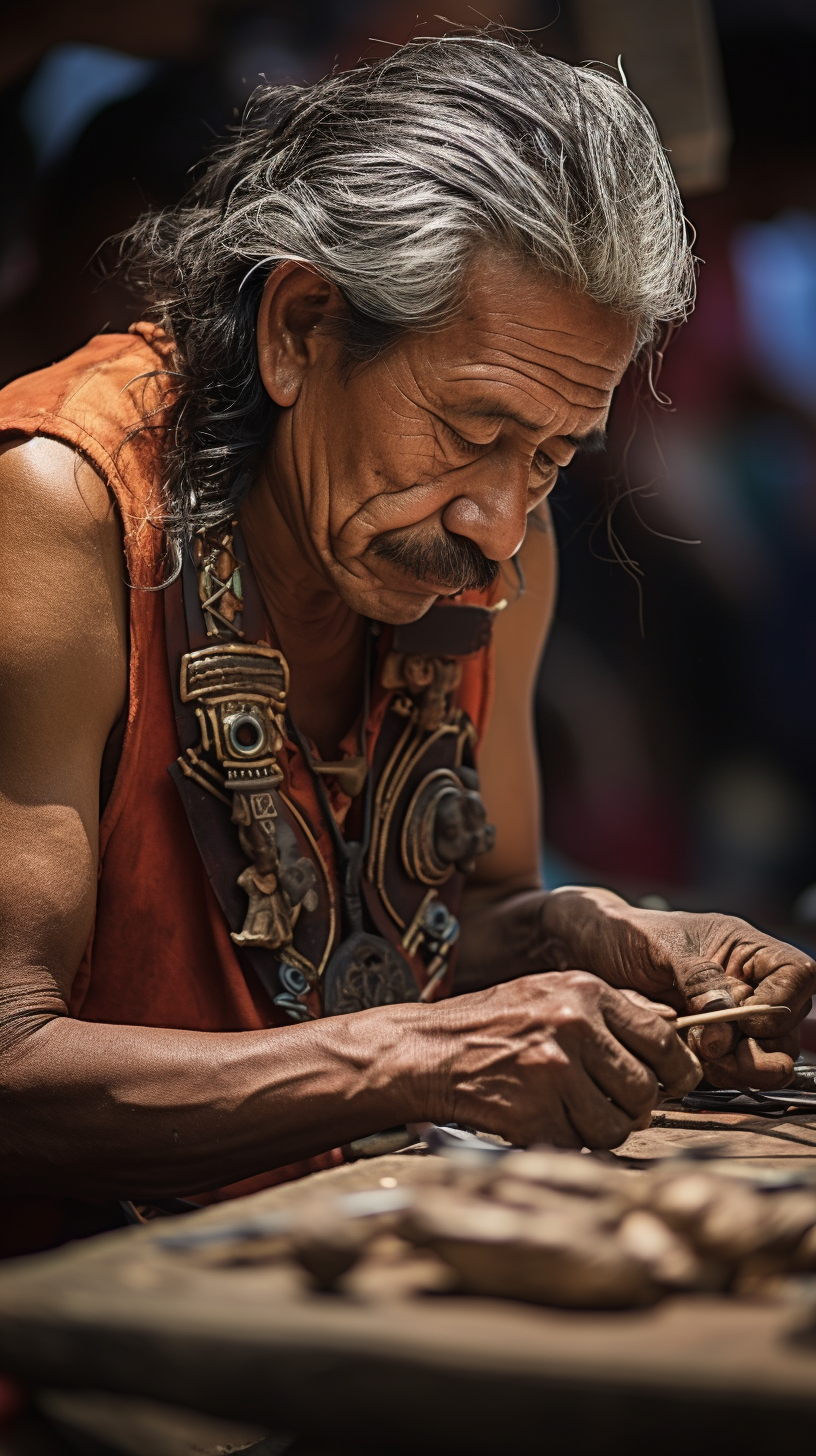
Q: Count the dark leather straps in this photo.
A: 2